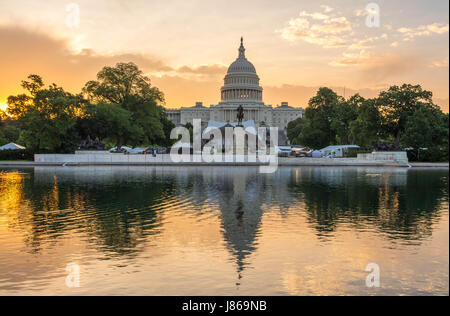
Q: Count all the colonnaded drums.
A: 1